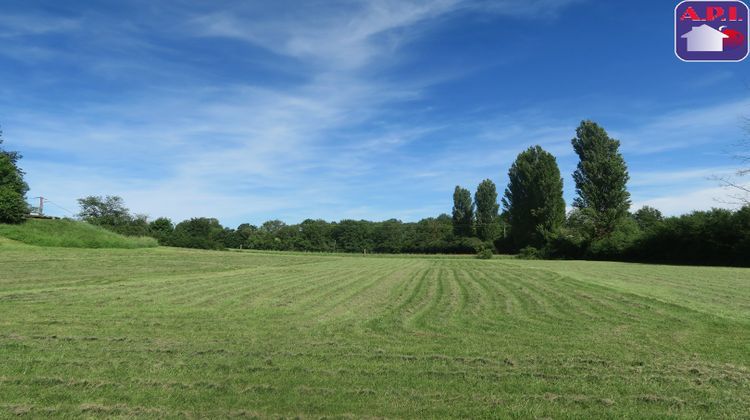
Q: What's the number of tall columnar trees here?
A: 4